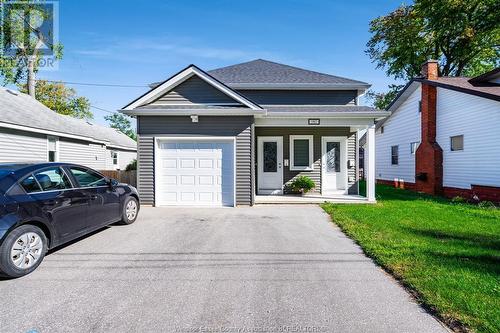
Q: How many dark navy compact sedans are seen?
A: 1